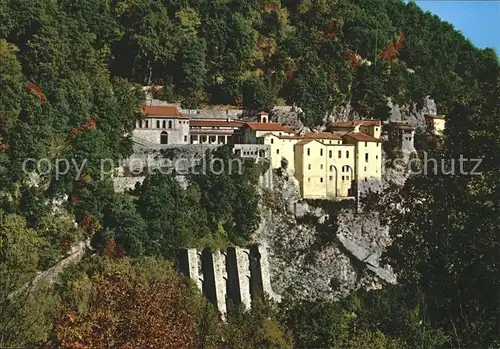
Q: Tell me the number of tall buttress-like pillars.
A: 4